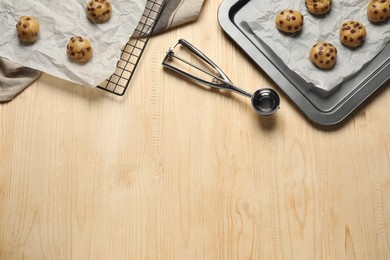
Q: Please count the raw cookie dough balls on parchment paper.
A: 8